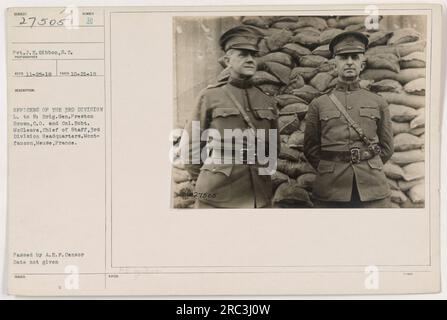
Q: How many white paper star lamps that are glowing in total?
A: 0